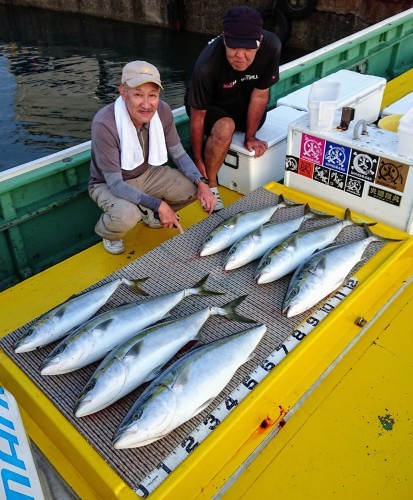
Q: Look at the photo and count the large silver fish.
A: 8